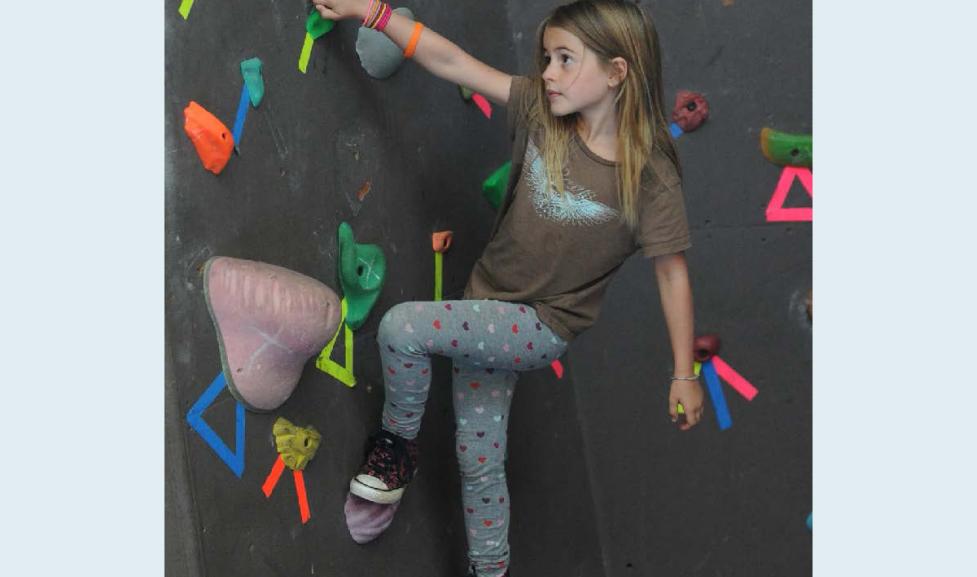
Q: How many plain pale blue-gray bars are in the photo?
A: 2